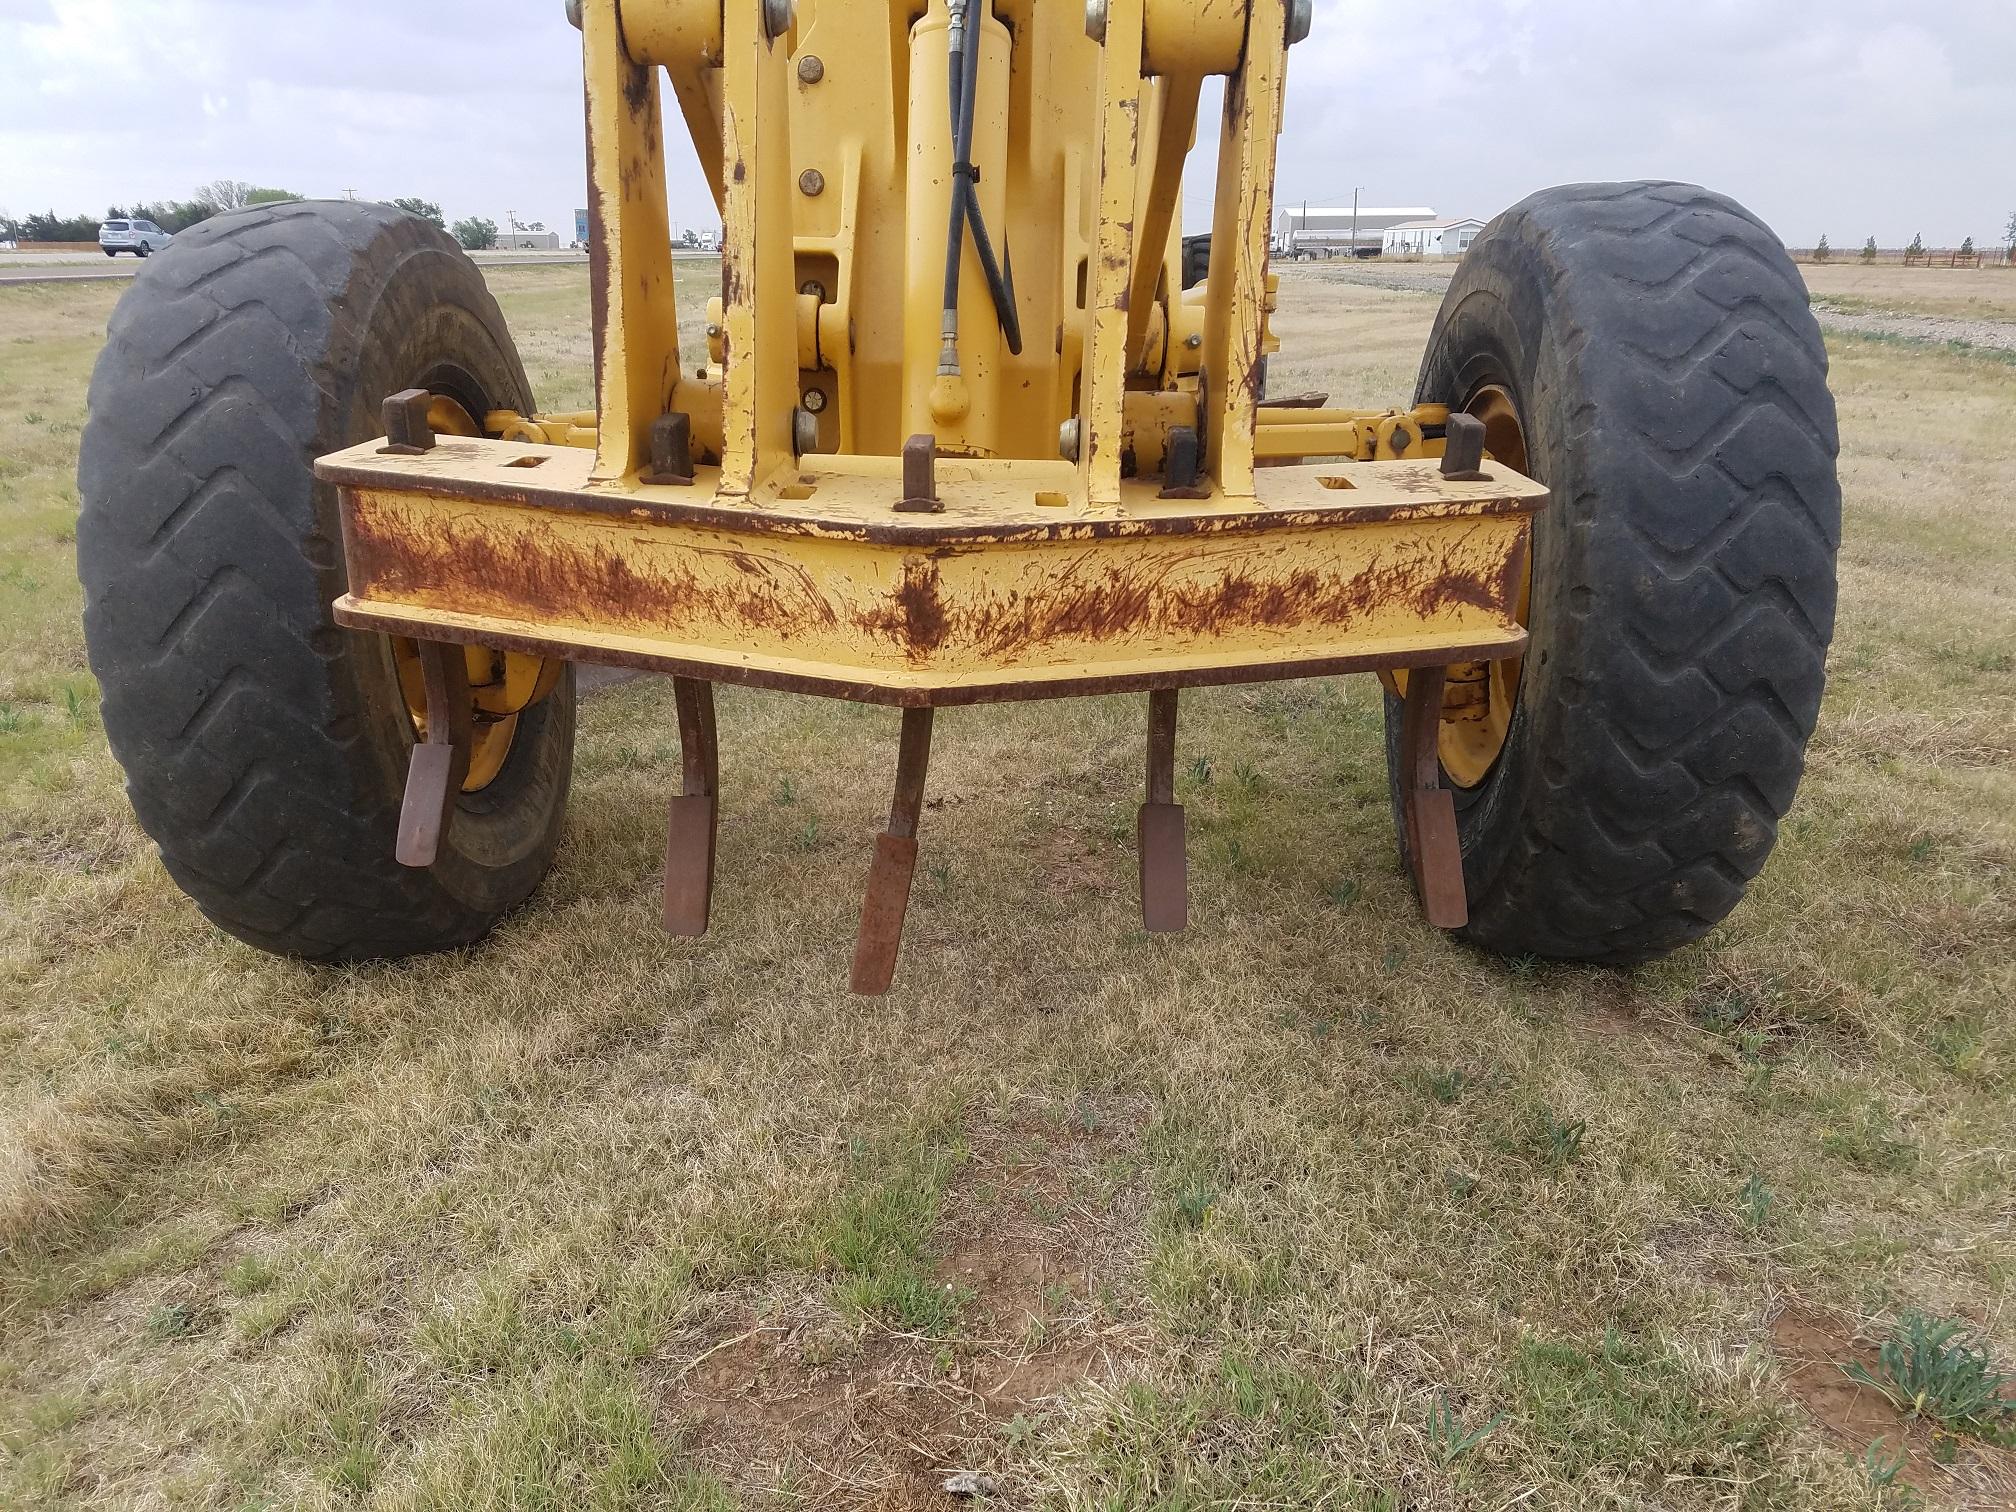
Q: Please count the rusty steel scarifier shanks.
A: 5